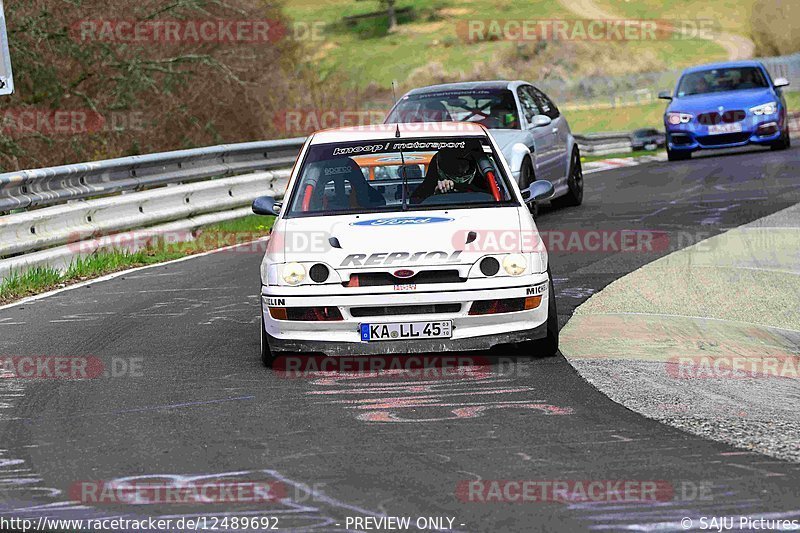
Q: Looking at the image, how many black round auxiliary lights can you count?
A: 2